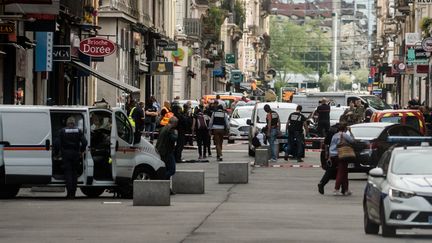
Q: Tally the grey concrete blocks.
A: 4